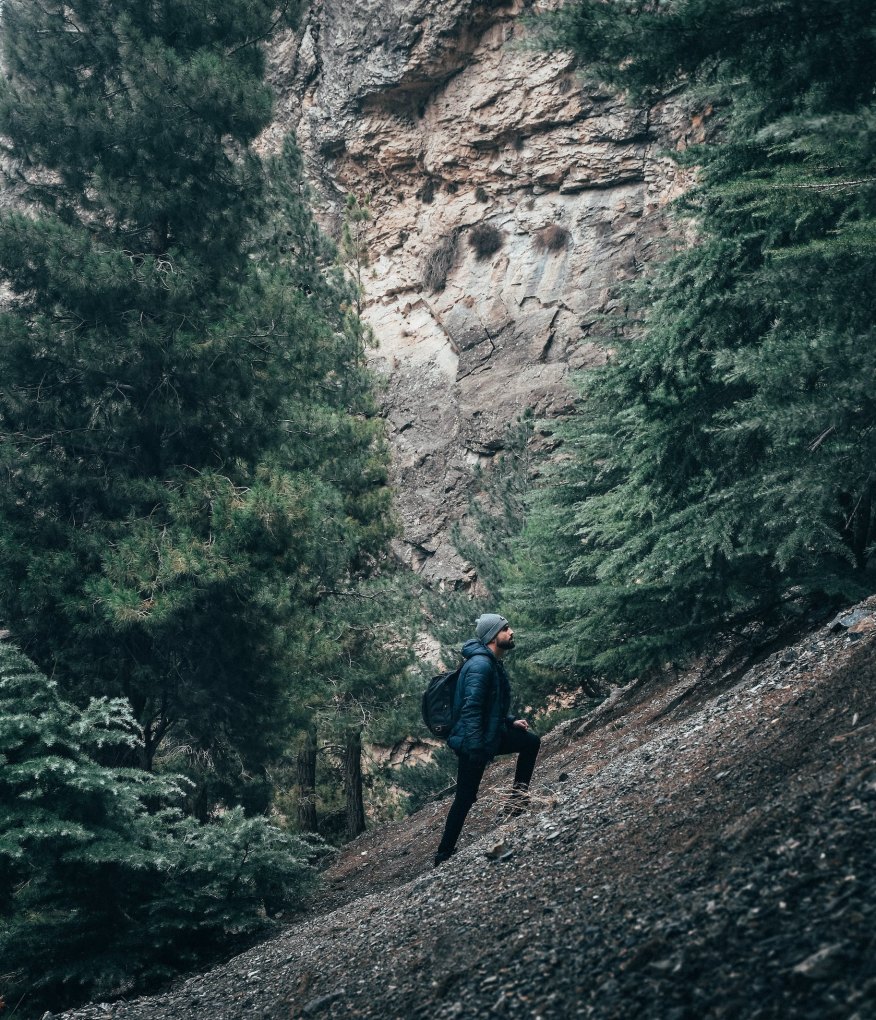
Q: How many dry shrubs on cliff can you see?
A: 3